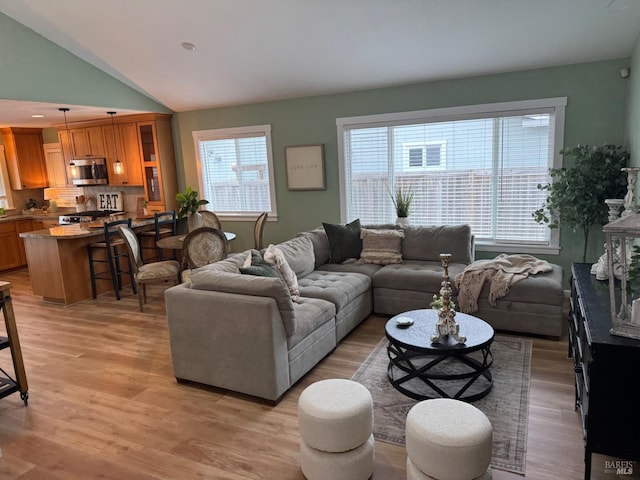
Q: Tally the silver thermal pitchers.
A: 0